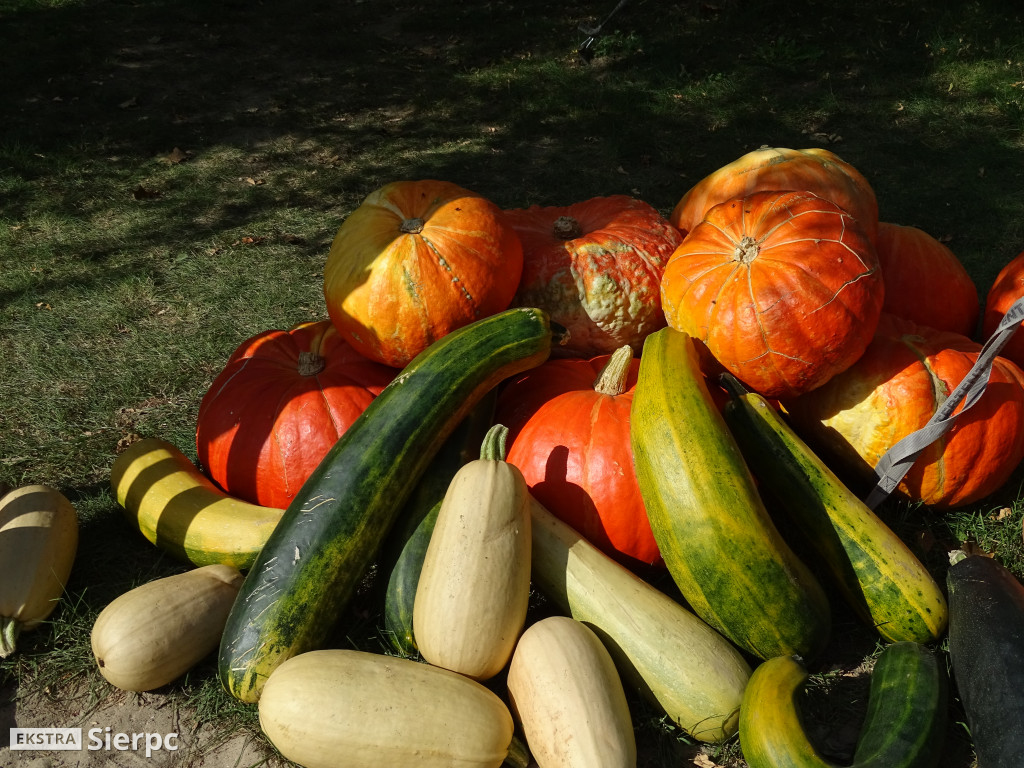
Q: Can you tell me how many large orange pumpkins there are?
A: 9